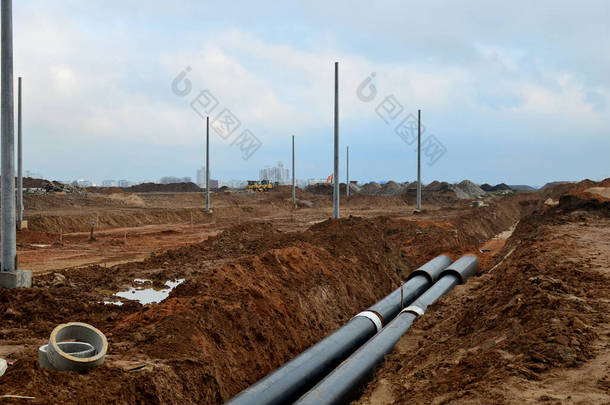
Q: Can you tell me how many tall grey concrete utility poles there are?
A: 7